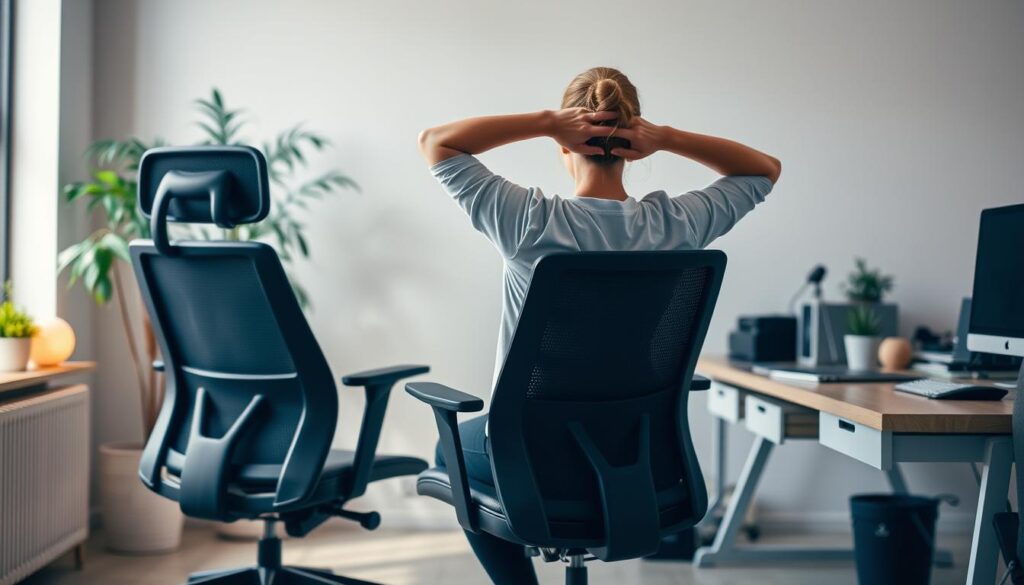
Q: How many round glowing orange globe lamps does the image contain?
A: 1